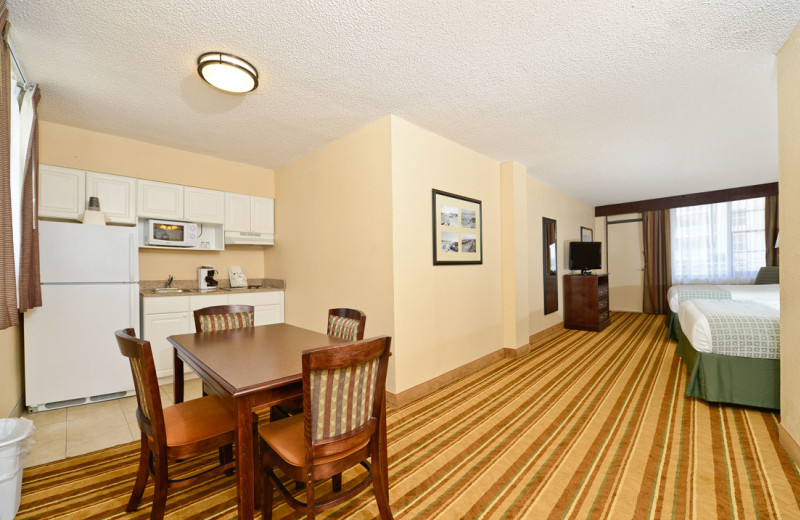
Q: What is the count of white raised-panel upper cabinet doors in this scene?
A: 6